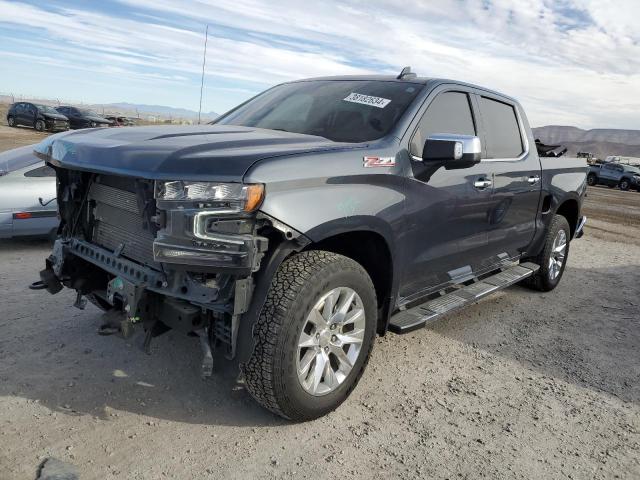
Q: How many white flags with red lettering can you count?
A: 0